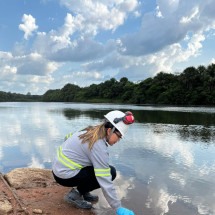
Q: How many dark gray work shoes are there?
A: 2